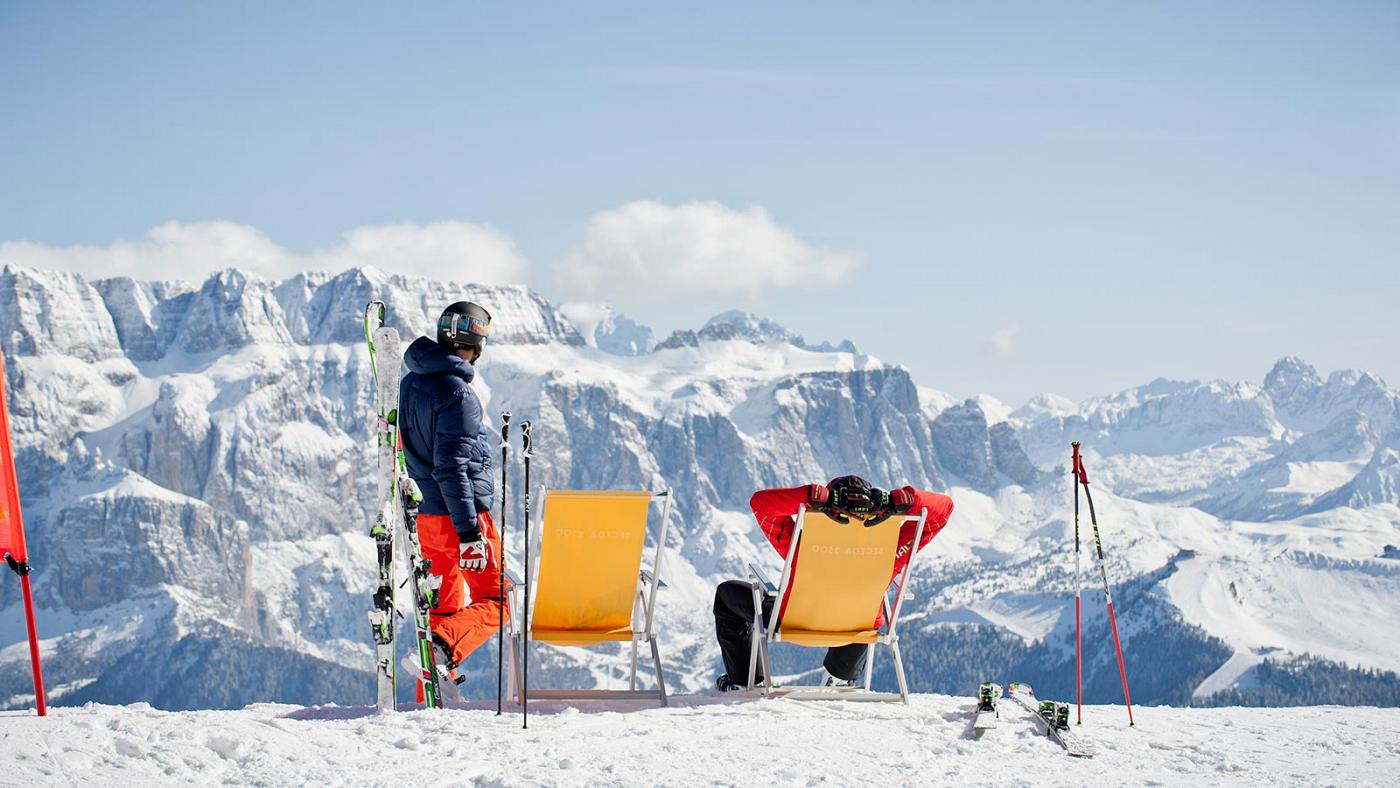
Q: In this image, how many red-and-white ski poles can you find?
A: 2